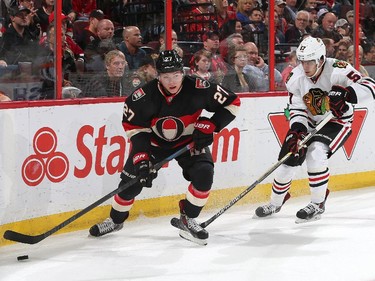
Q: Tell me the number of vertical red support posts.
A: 4